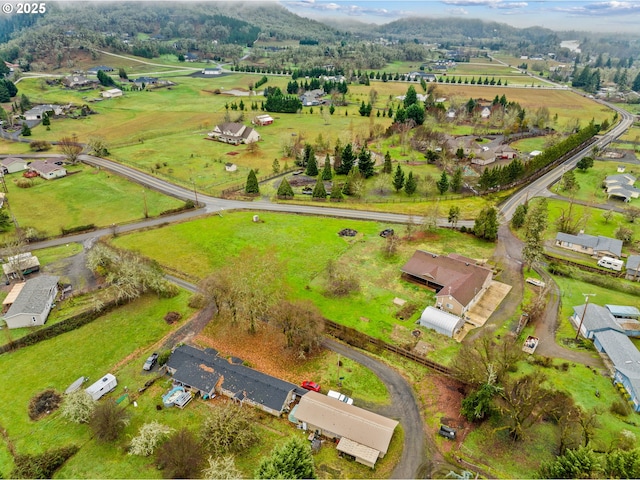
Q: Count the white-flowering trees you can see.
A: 3